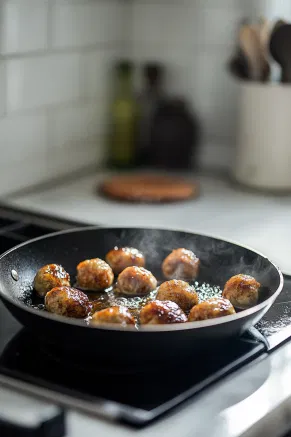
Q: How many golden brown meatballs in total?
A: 11